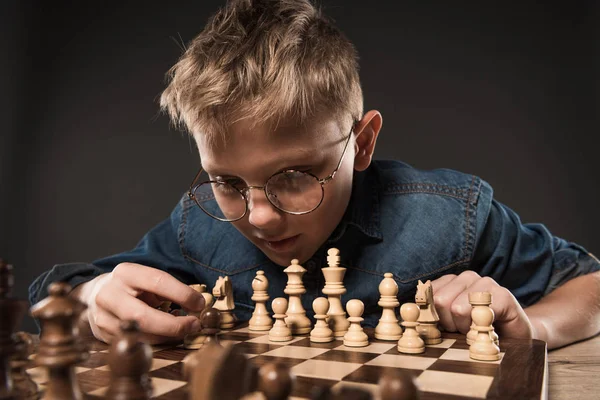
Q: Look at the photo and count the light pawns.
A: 6